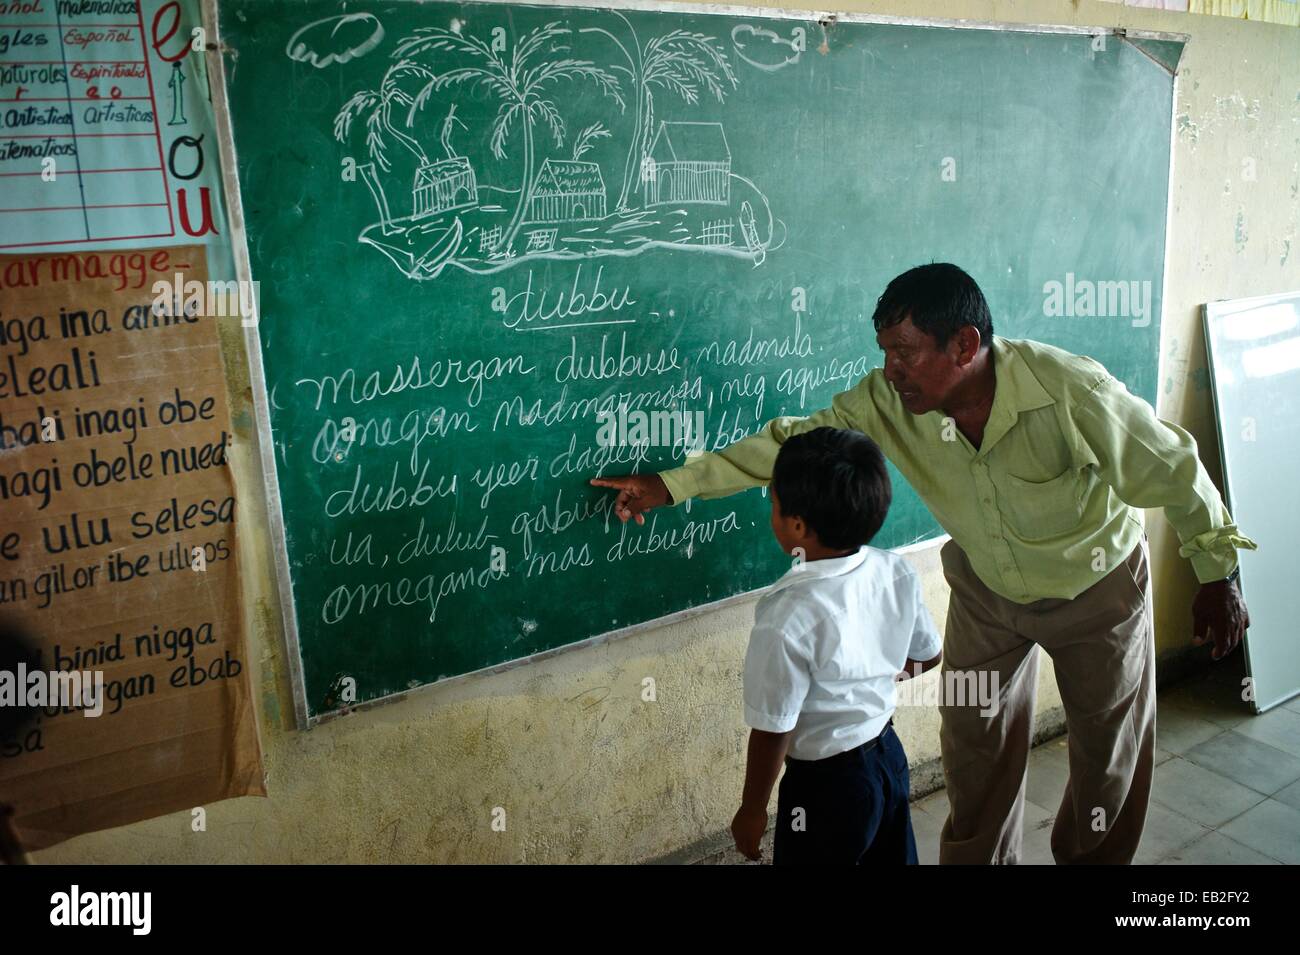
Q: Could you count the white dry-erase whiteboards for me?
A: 1